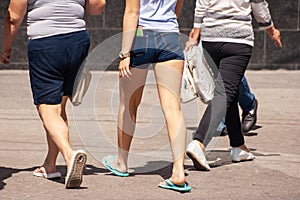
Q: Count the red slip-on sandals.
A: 0